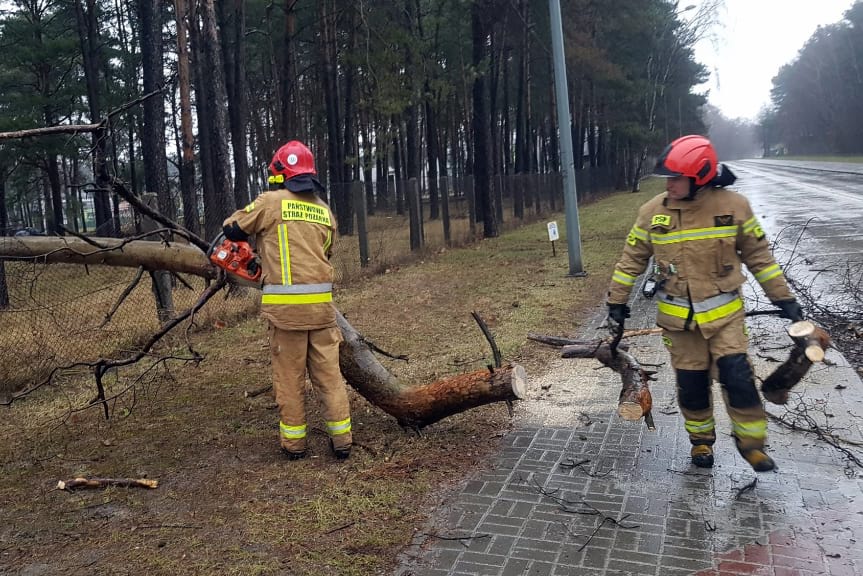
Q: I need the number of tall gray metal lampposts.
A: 1